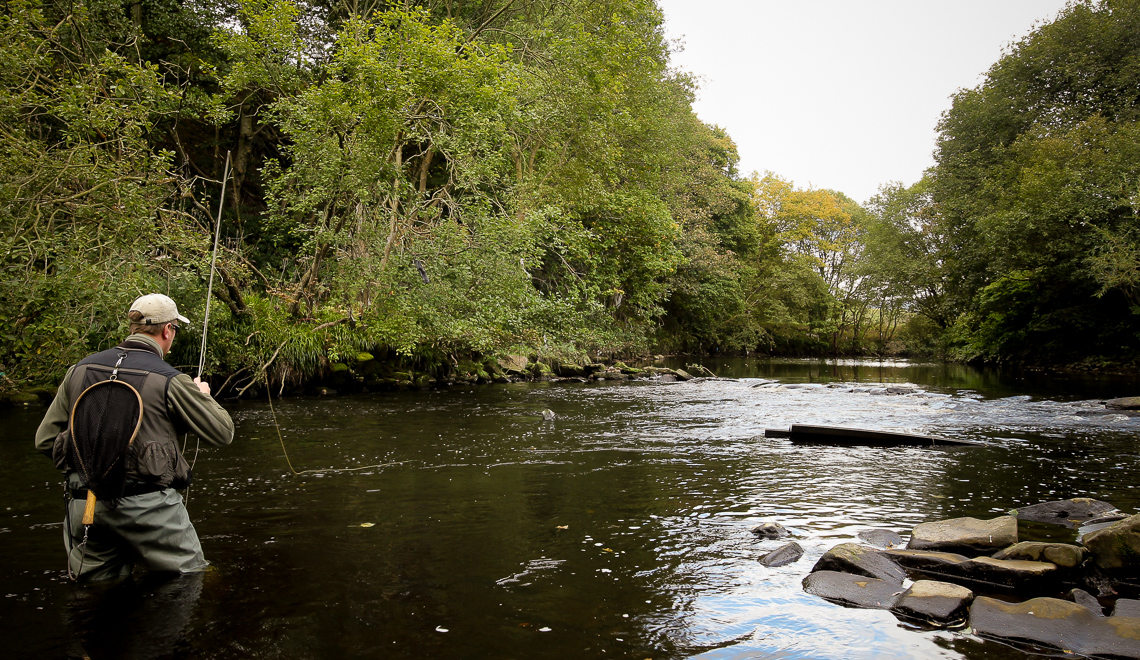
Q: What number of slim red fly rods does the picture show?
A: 0